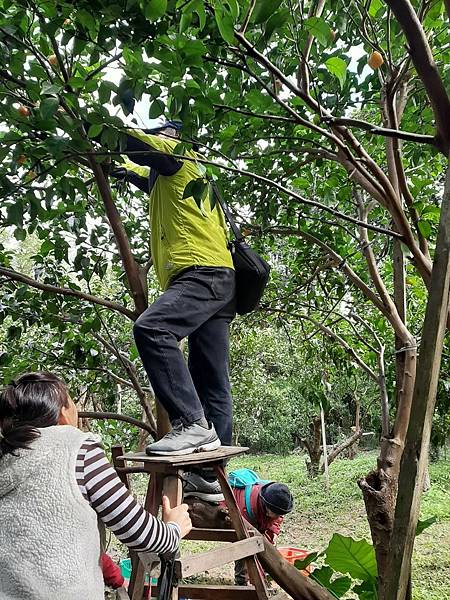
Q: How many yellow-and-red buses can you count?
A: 0